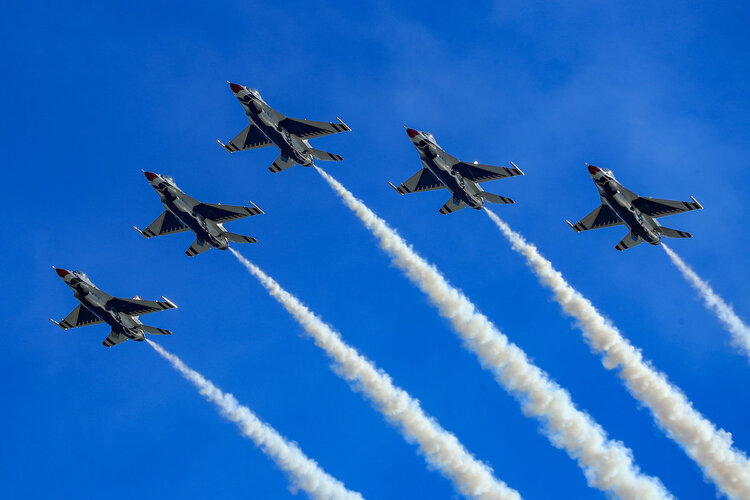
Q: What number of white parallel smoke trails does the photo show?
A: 5